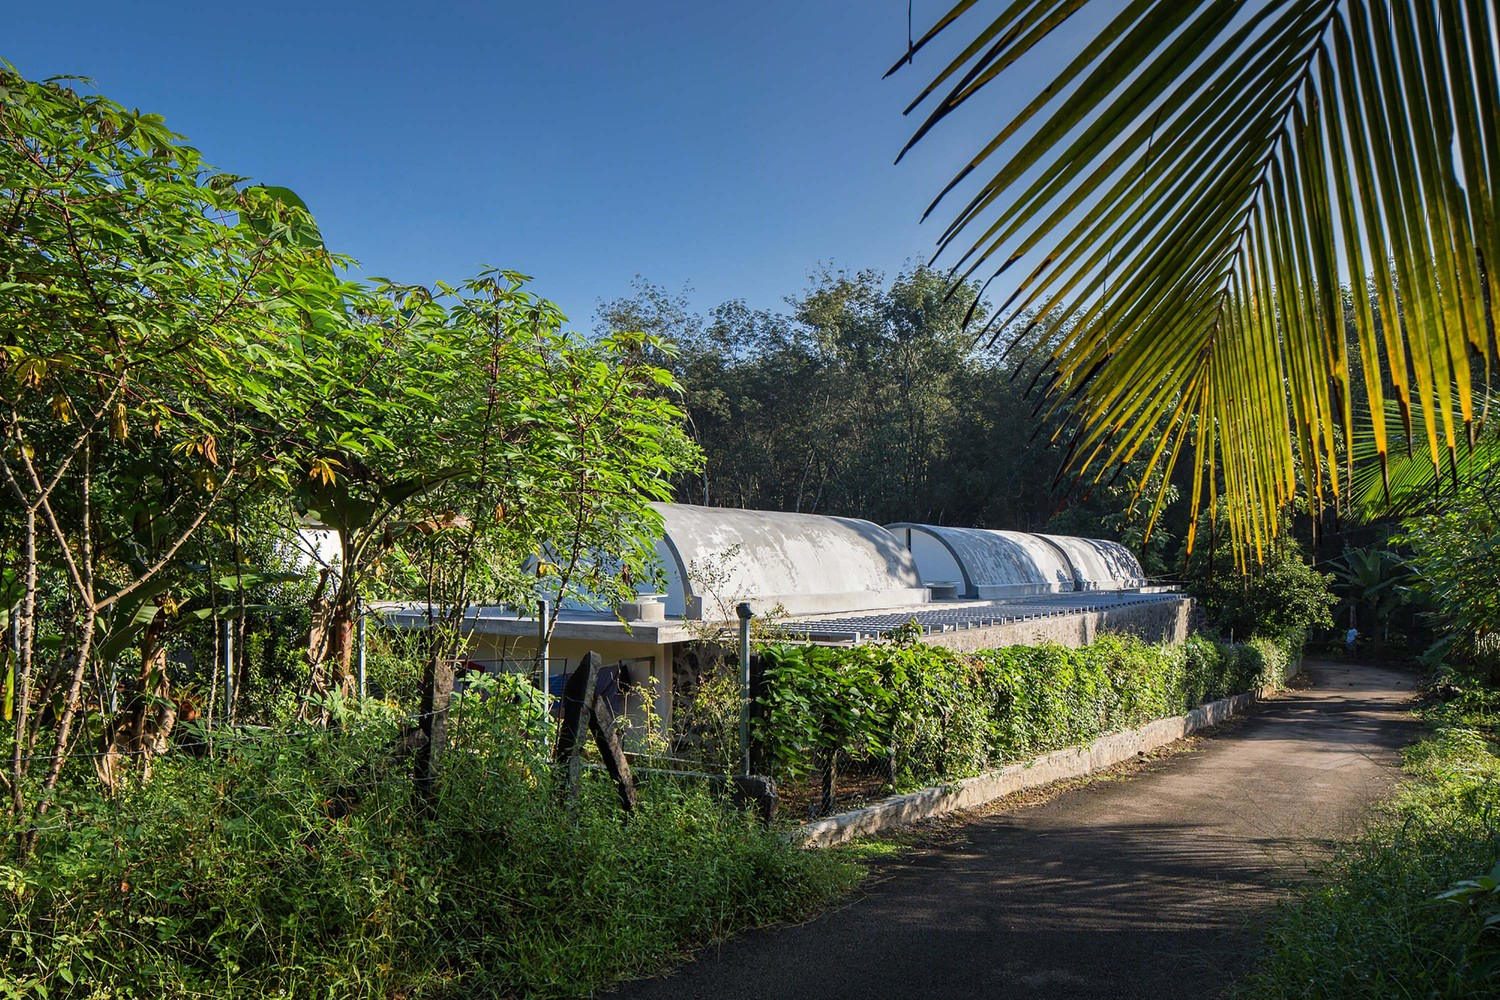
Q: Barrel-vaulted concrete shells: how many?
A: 3